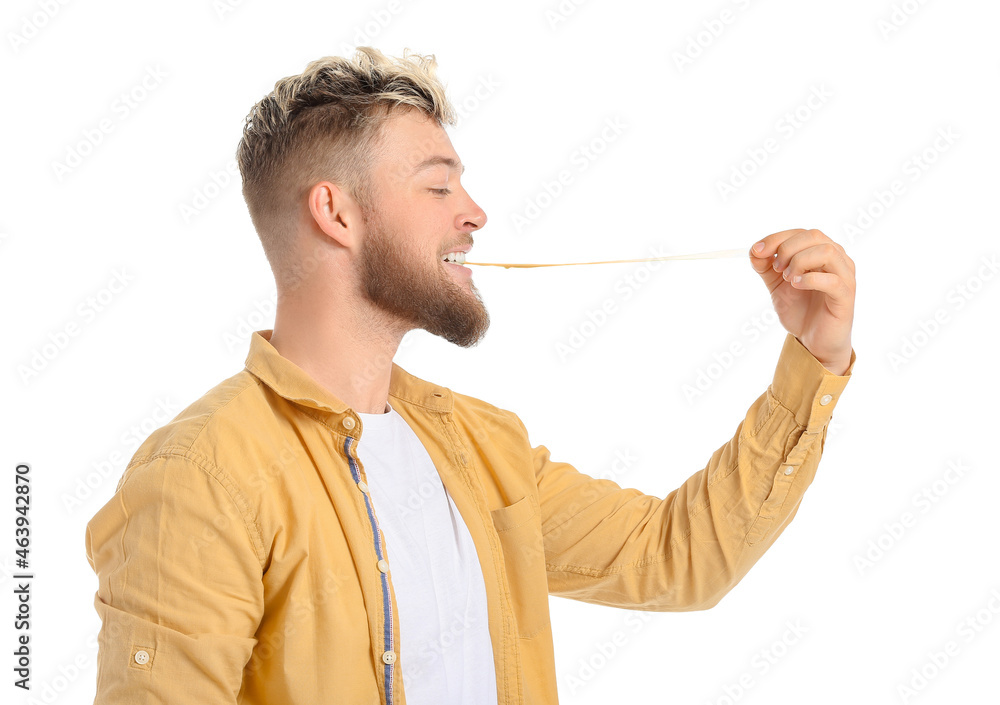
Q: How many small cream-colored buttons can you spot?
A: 7